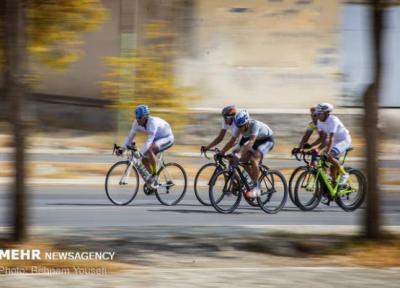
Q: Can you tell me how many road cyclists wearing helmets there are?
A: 5